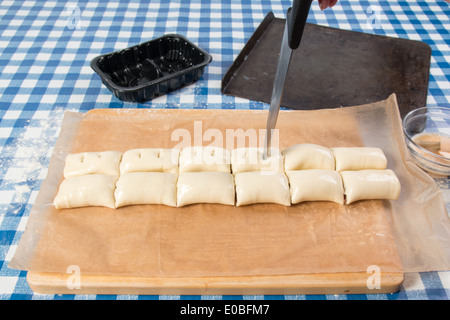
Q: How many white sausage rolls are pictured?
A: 12